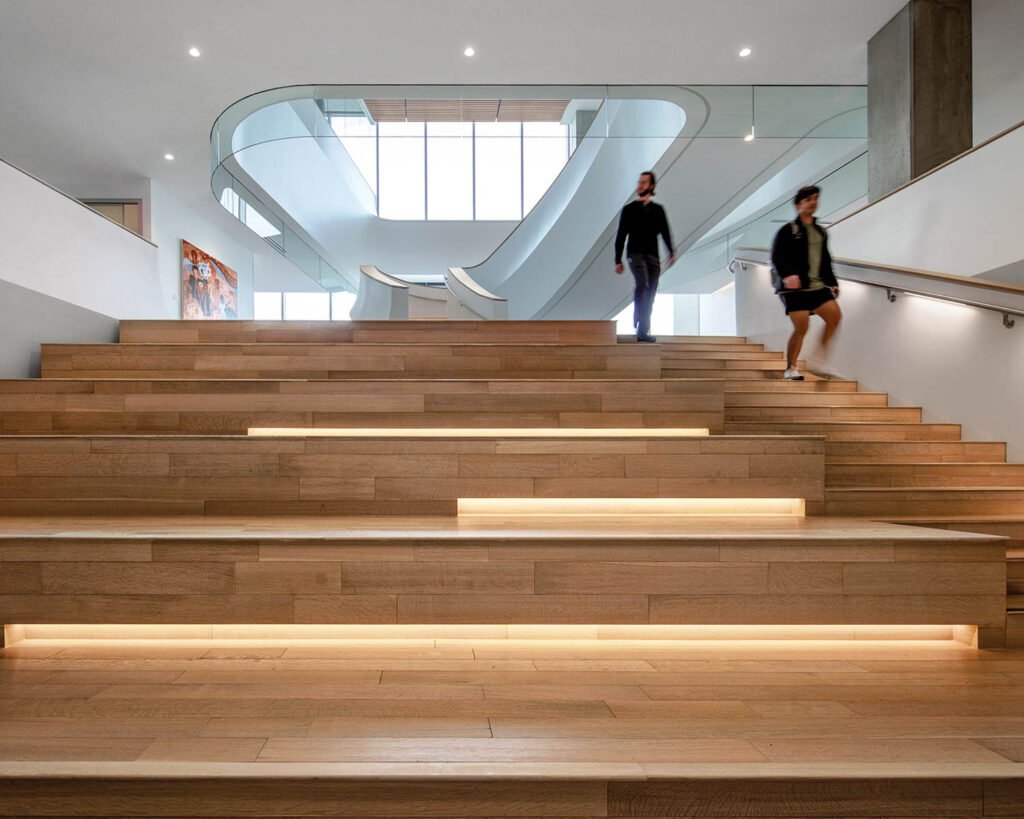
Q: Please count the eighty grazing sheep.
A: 0